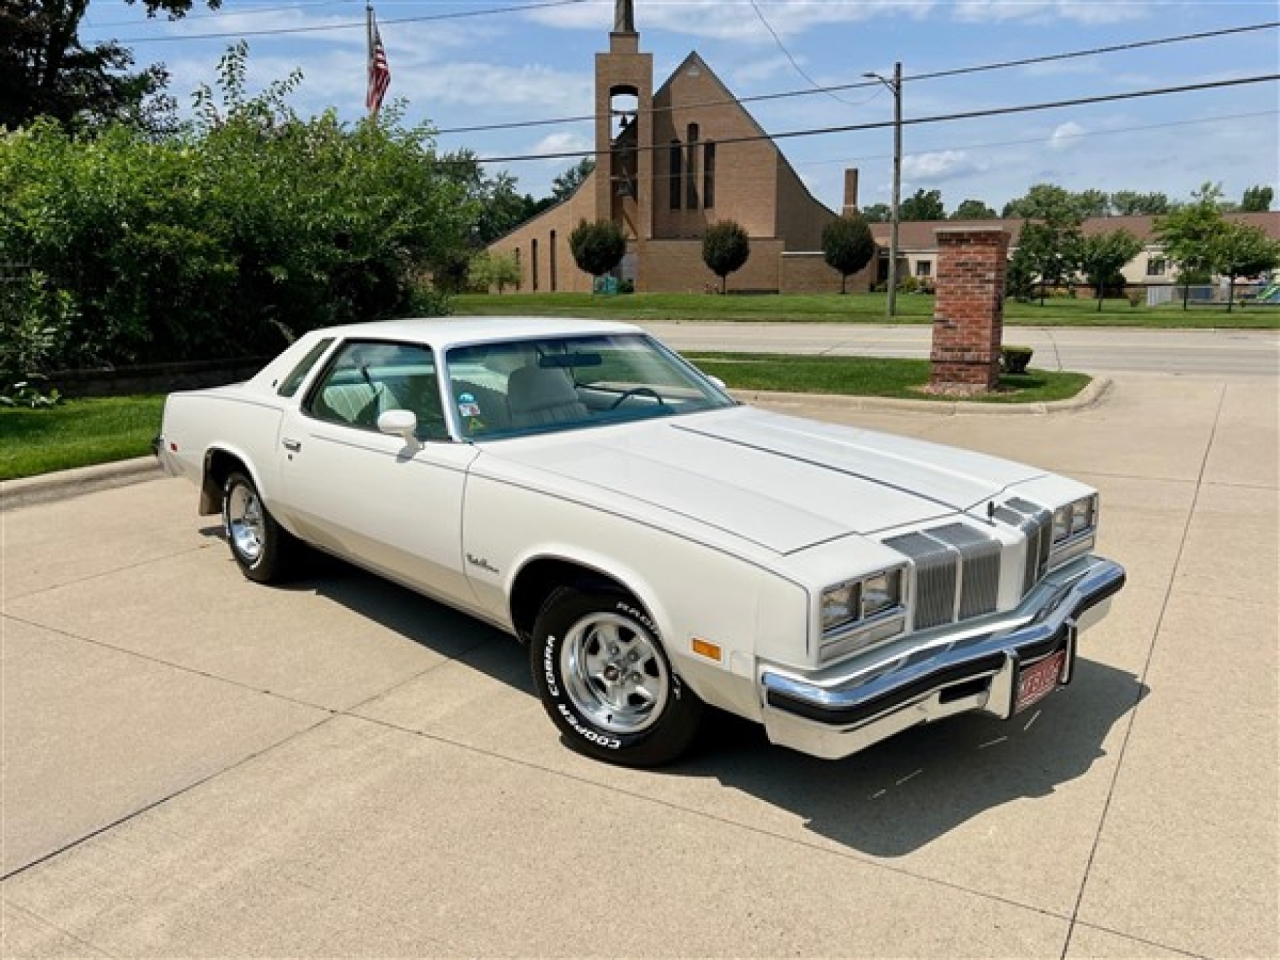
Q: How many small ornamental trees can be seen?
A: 3